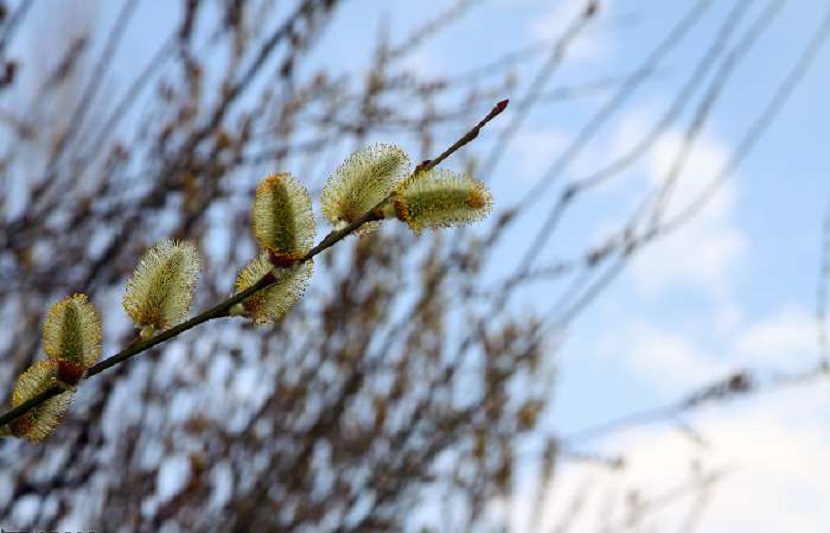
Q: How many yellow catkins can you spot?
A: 7